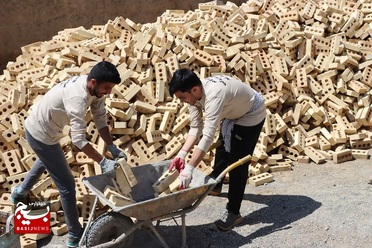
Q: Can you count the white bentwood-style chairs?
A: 0